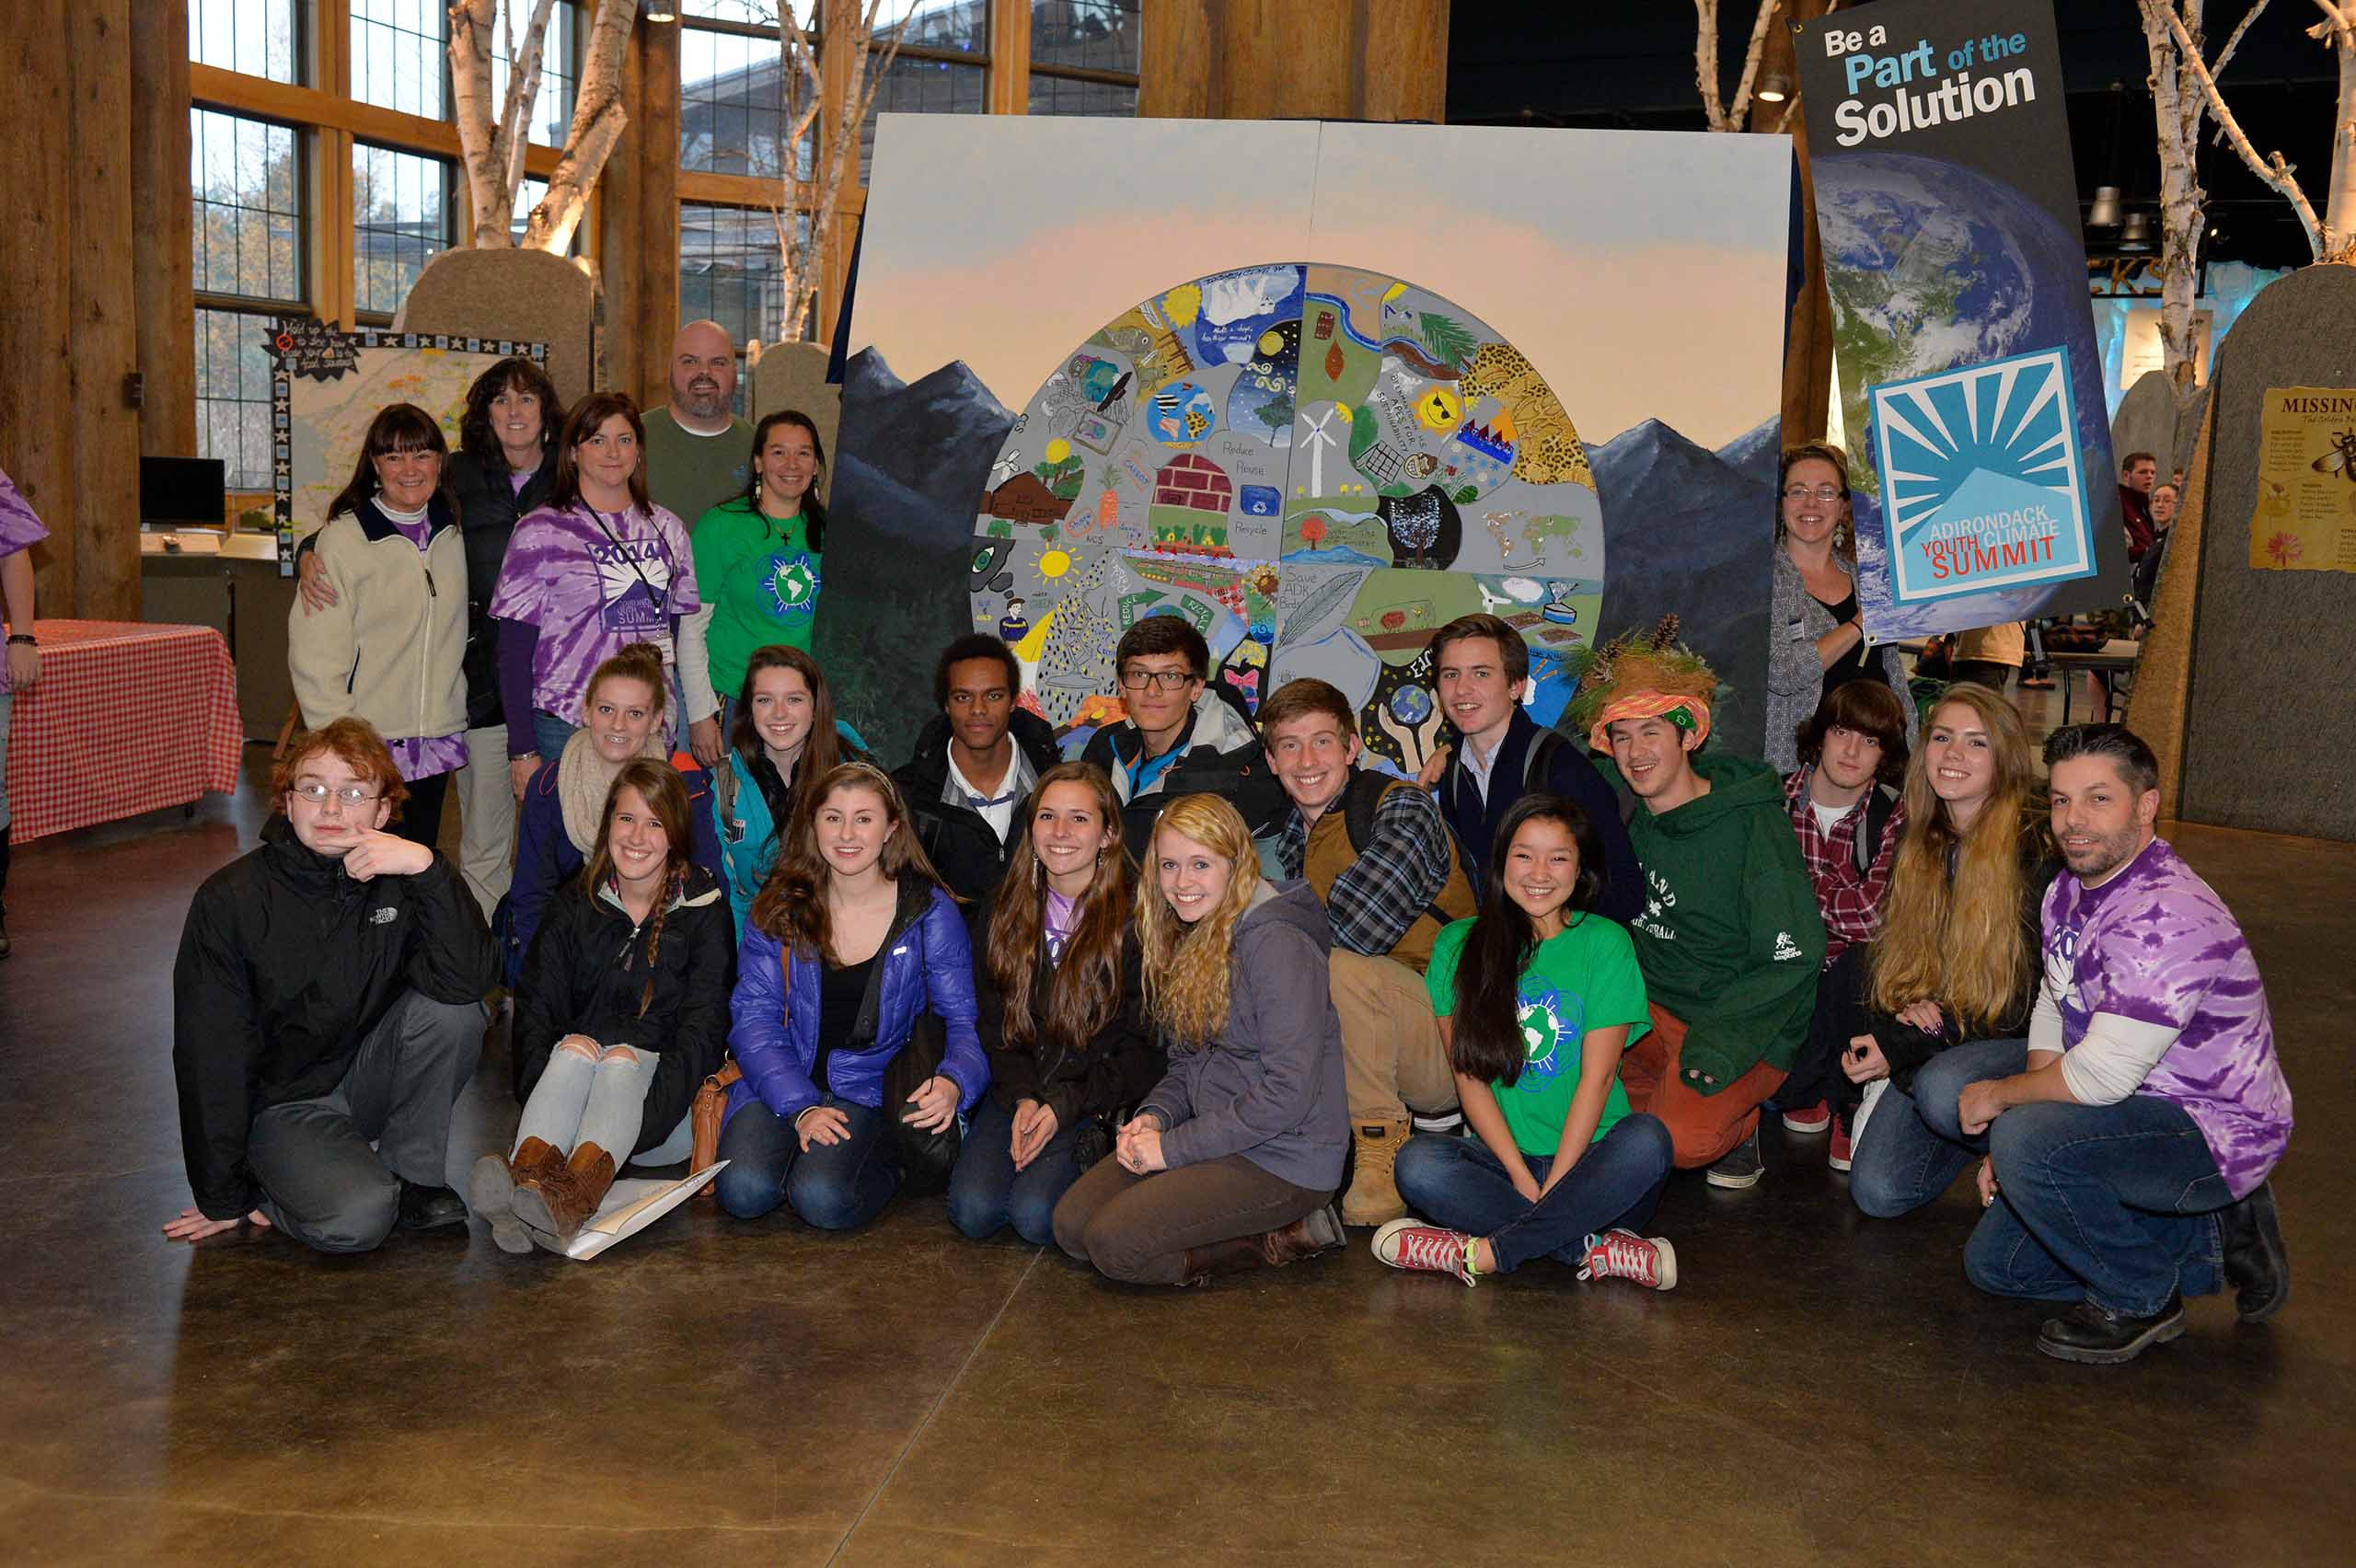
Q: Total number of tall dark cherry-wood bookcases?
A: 0